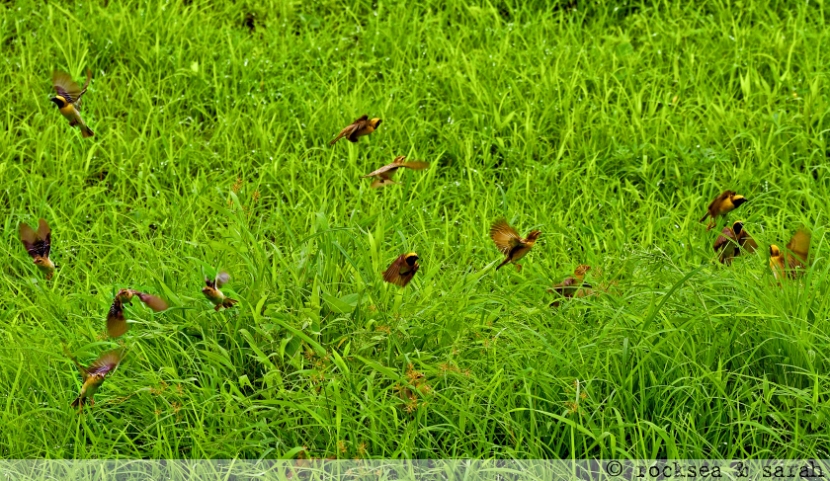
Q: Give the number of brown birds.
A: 13